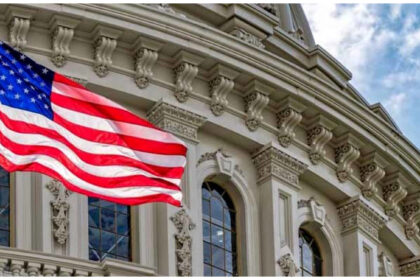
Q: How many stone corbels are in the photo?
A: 13